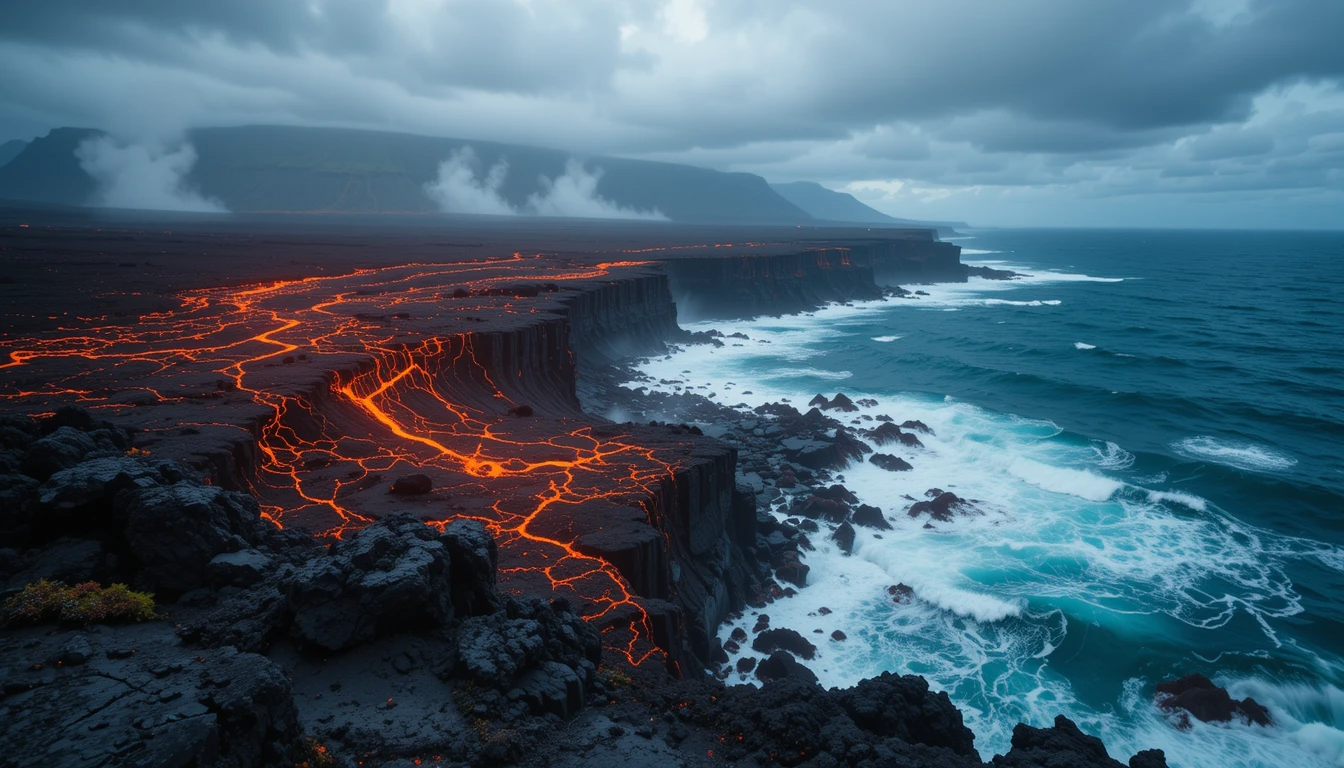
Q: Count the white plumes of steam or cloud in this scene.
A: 3